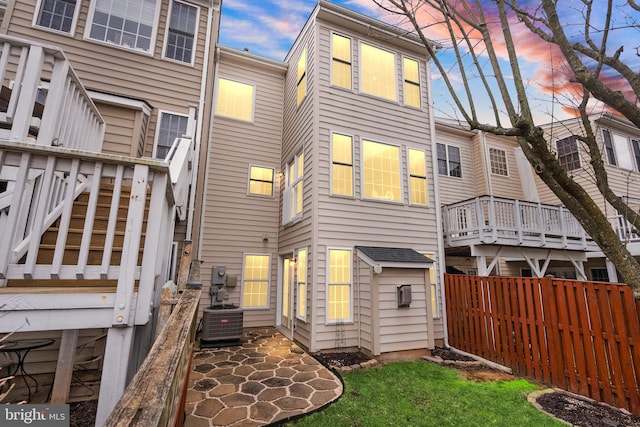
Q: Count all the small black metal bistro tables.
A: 1